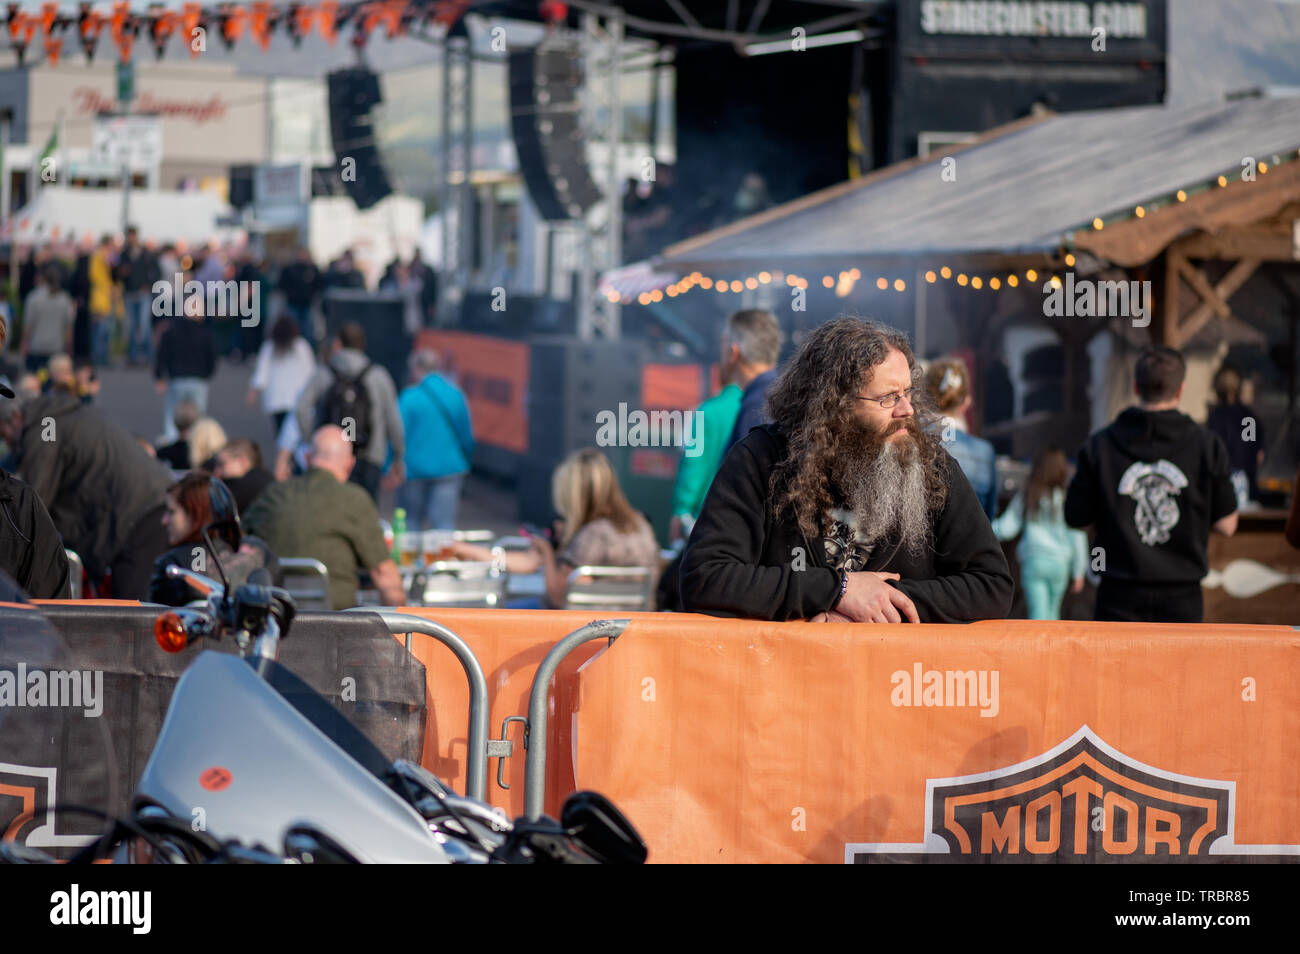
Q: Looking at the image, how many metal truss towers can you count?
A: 2